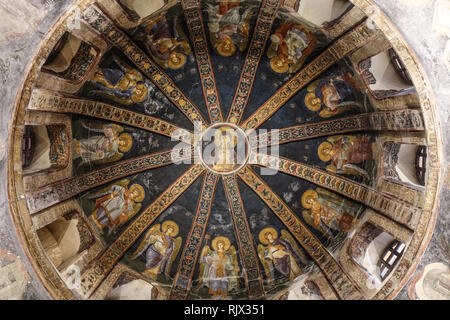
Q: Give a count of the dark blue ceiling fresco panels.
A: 12